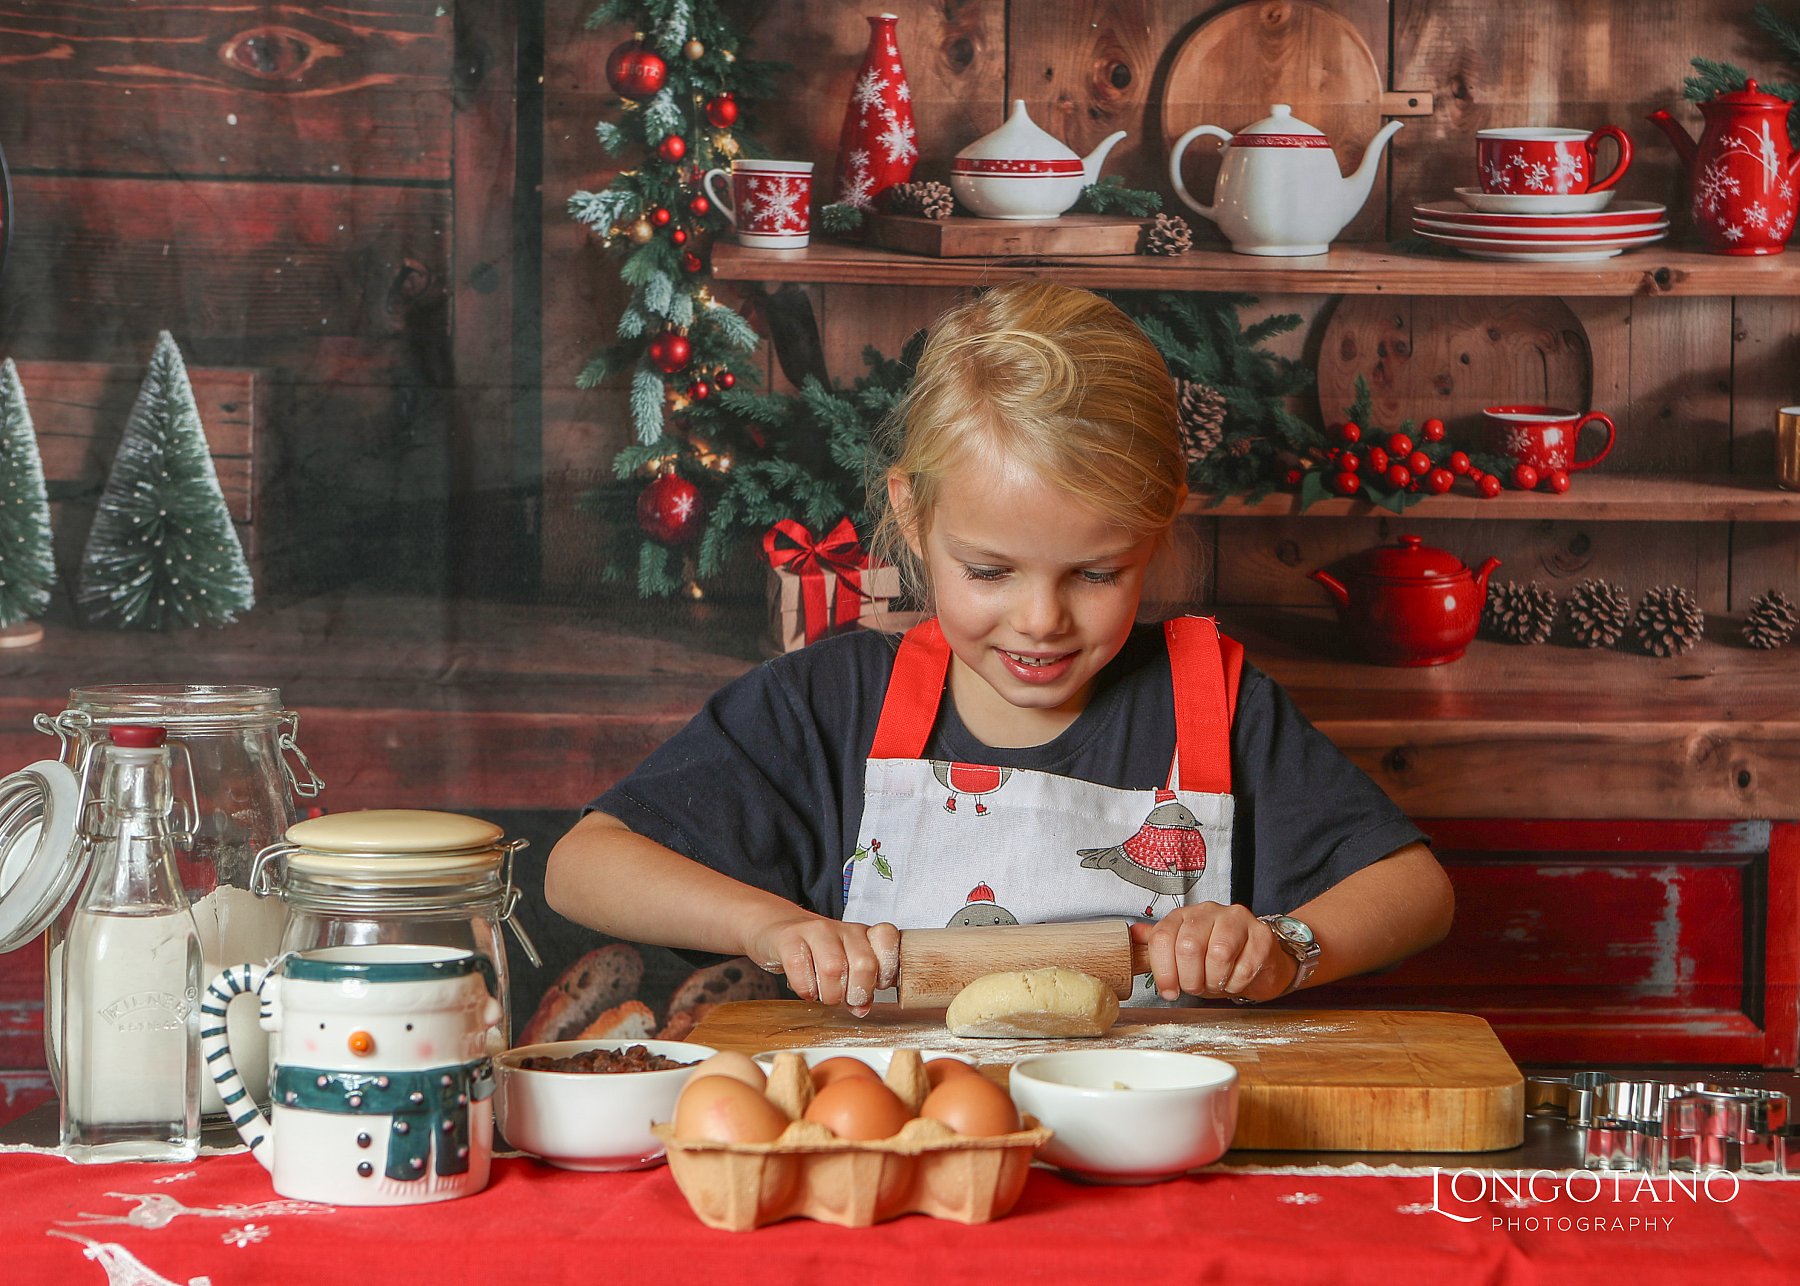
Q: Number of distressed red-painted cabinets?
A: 1